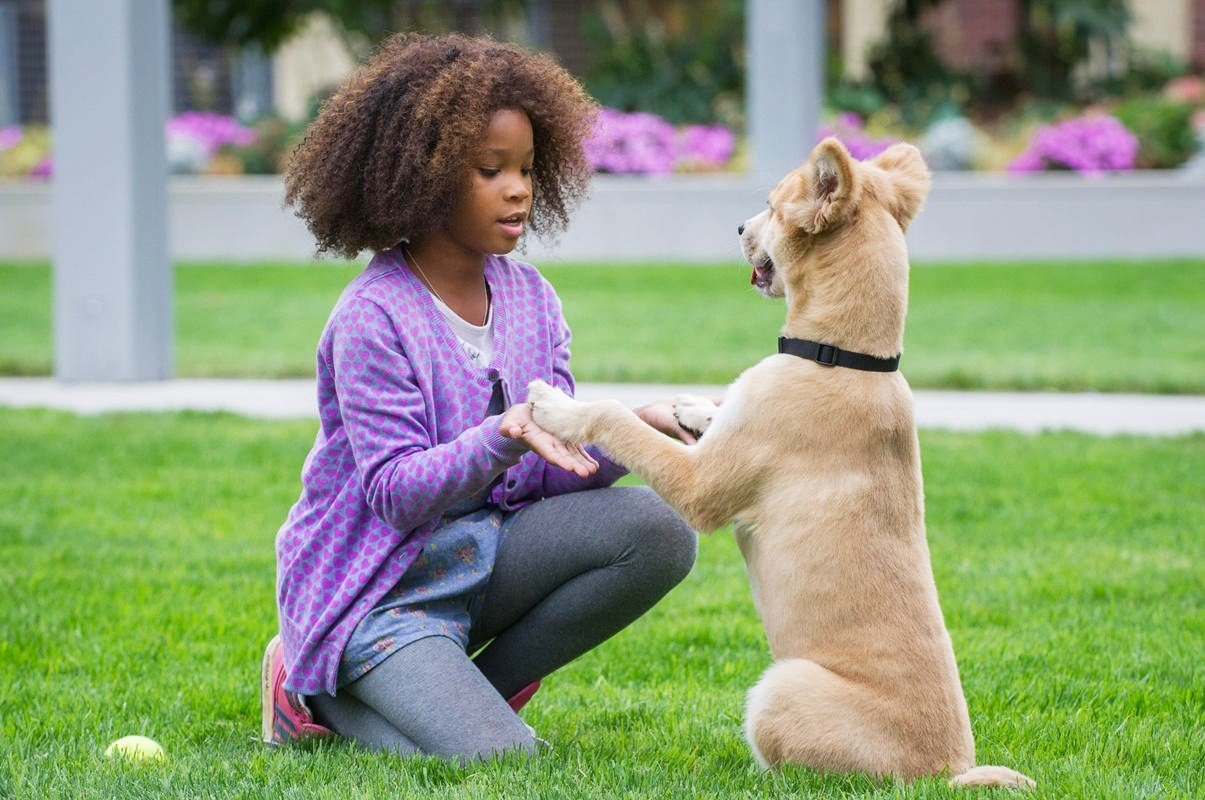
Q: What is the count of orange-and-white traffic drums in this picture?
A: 0